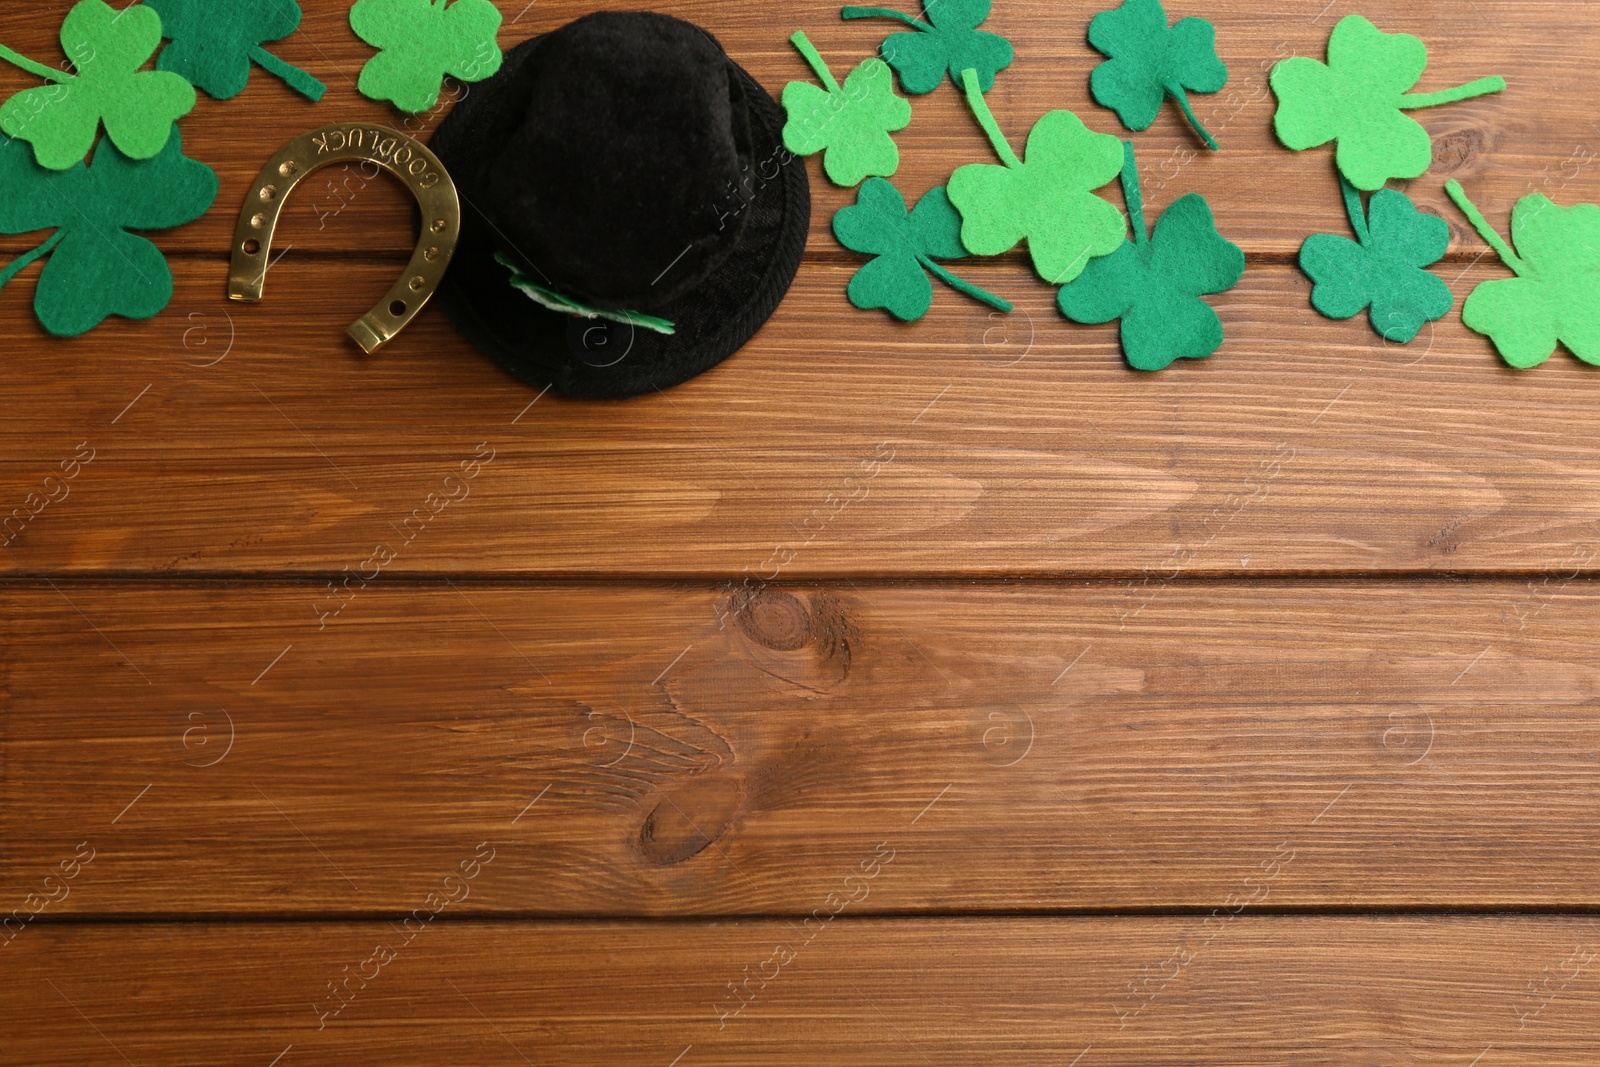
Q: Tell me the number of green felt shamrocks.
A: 13